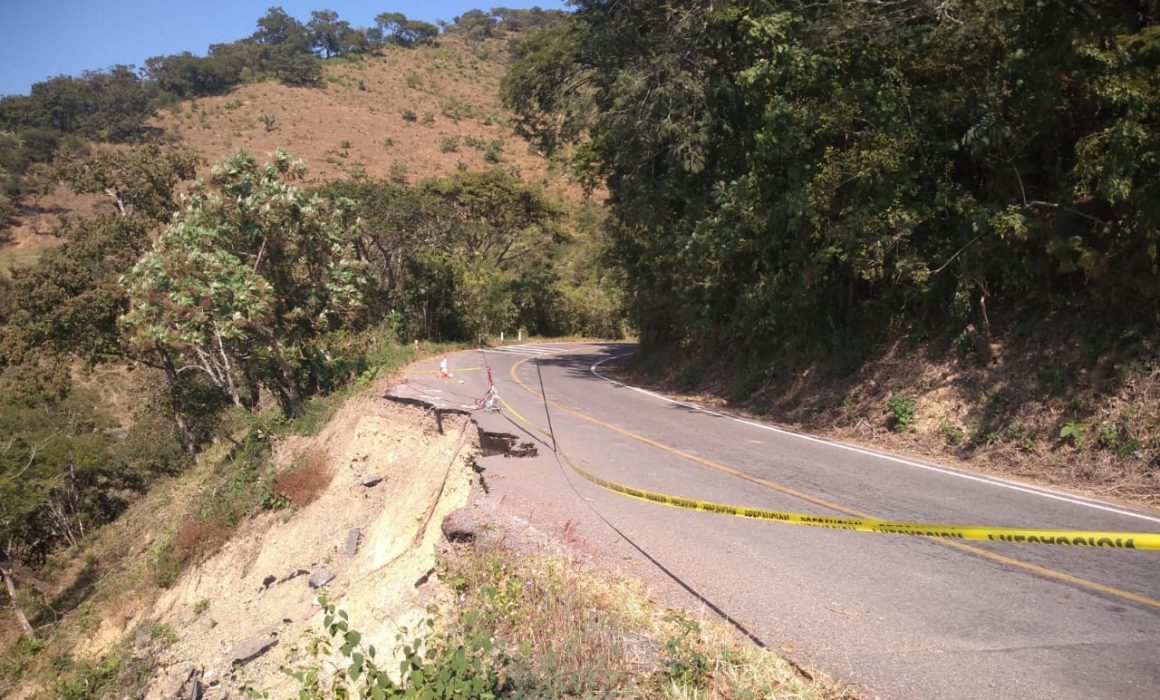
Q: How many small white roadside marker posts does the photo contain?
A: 3